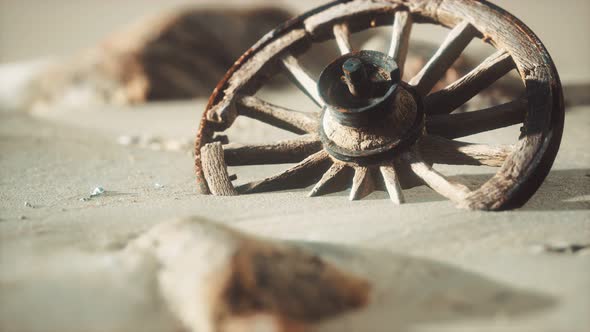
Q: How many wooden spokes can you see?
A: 14